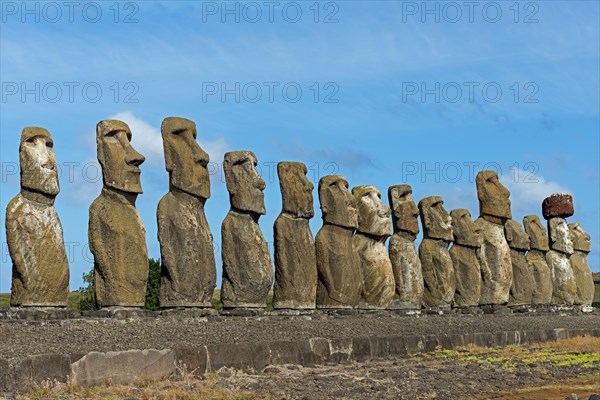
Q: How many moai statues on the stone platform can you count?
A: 15